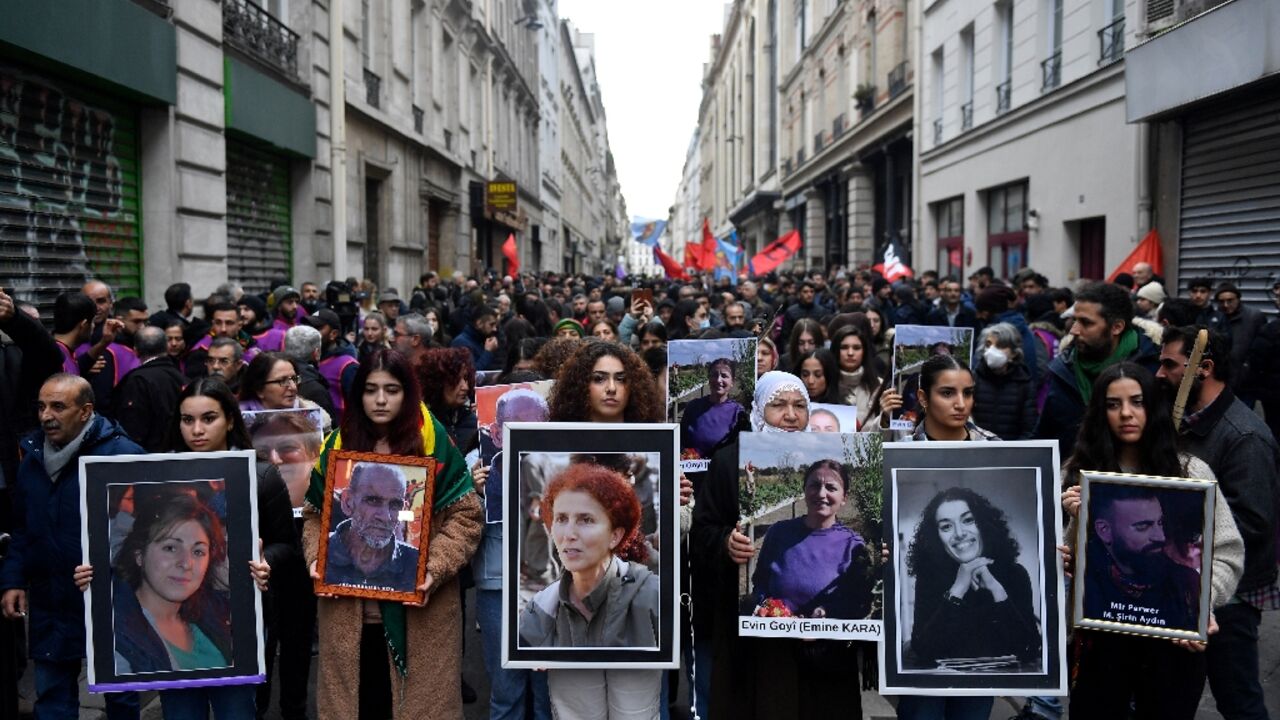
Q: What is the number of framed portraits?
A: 5